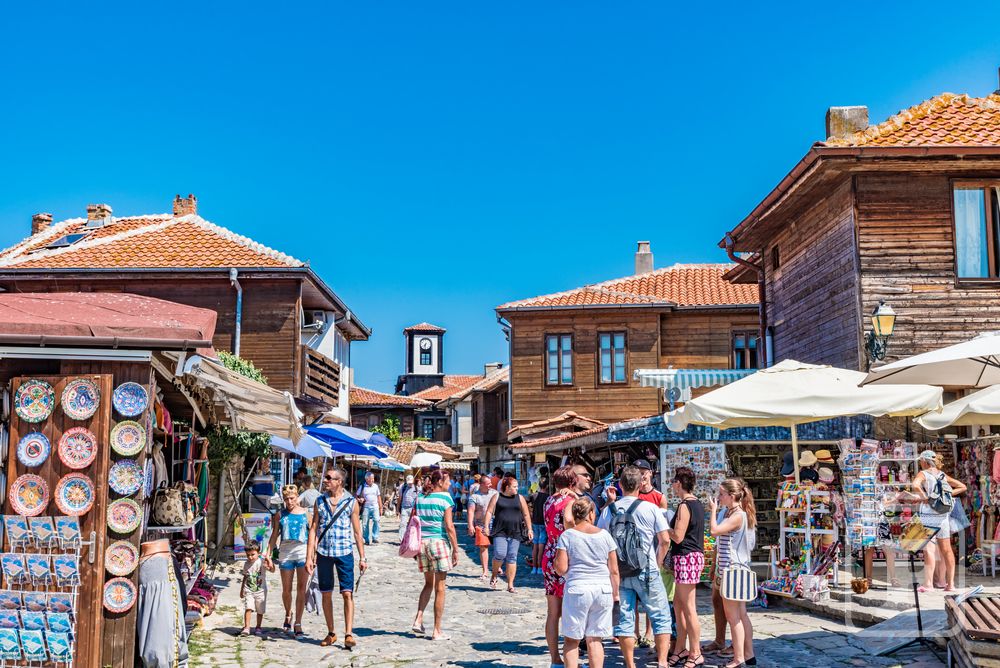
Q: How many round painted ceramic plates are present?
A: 12